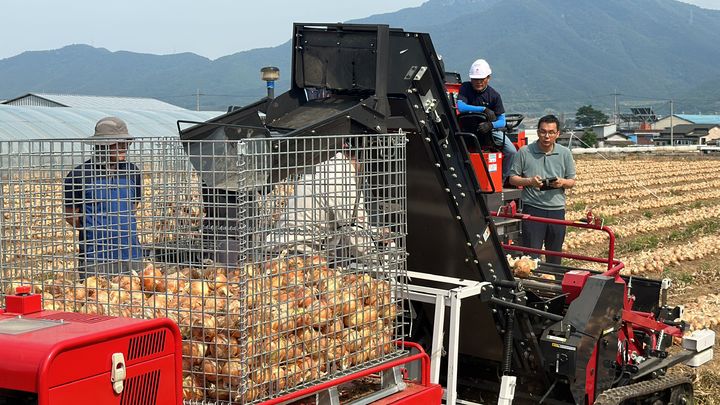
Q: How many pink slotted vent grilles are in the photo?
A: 0